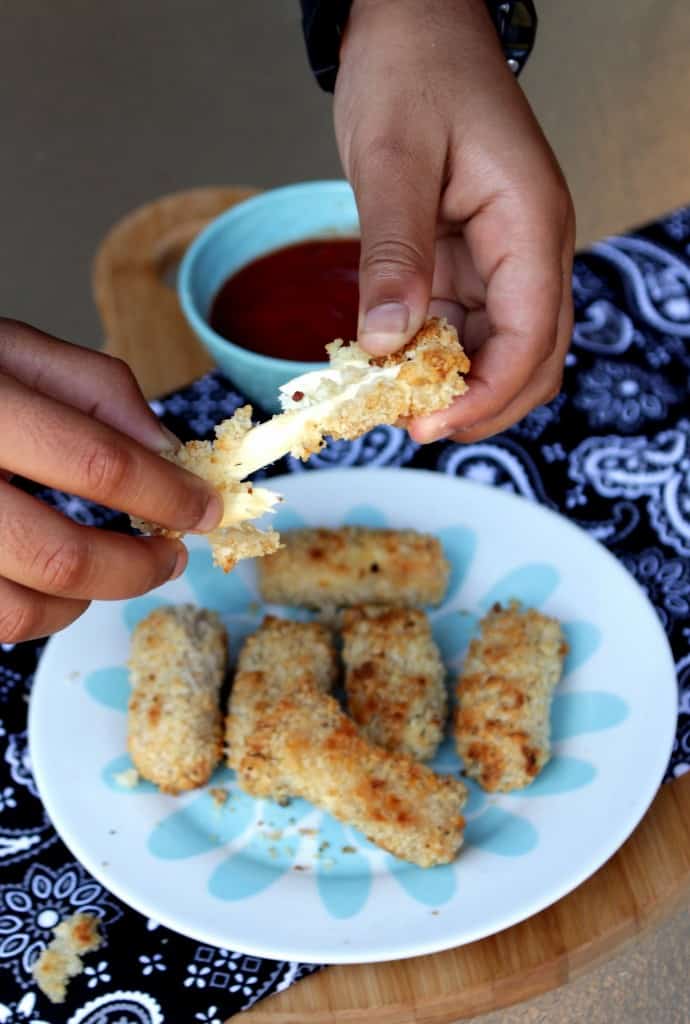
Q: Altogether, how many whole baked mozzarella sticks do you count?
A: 6